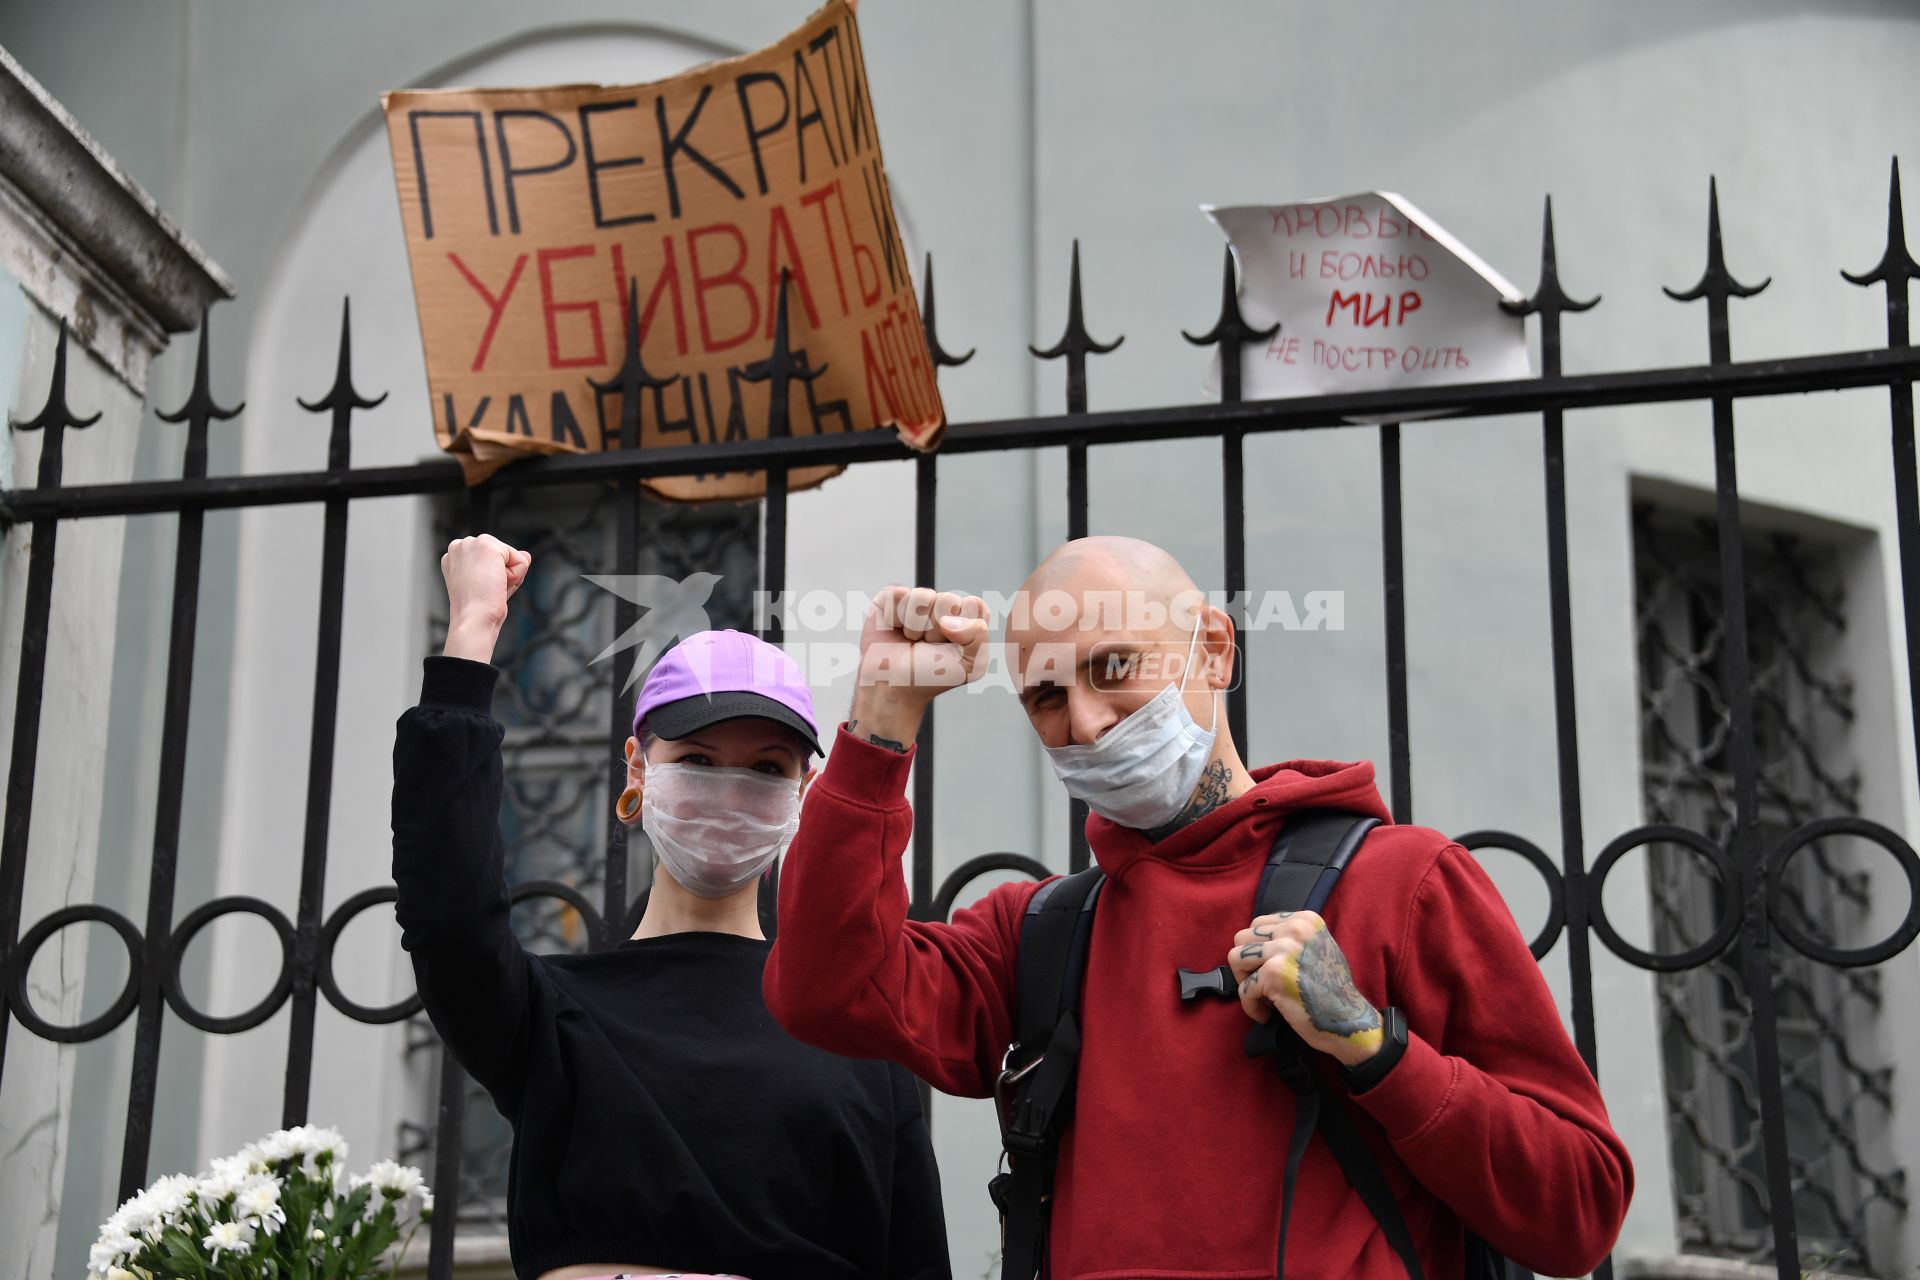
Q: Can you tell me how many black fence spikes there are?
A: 11